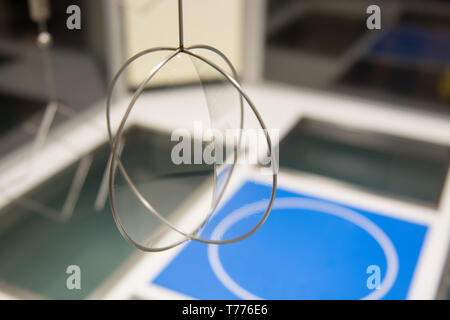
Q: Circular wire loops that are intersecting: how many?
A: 2